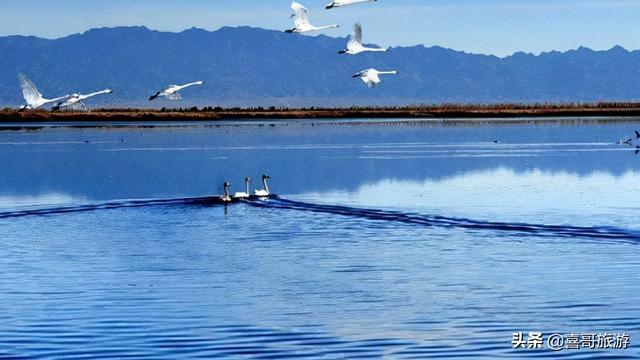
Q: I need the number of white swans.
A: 10